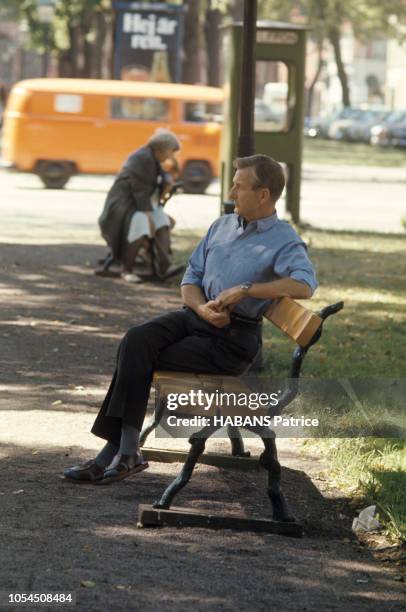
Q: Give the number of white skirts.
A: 1